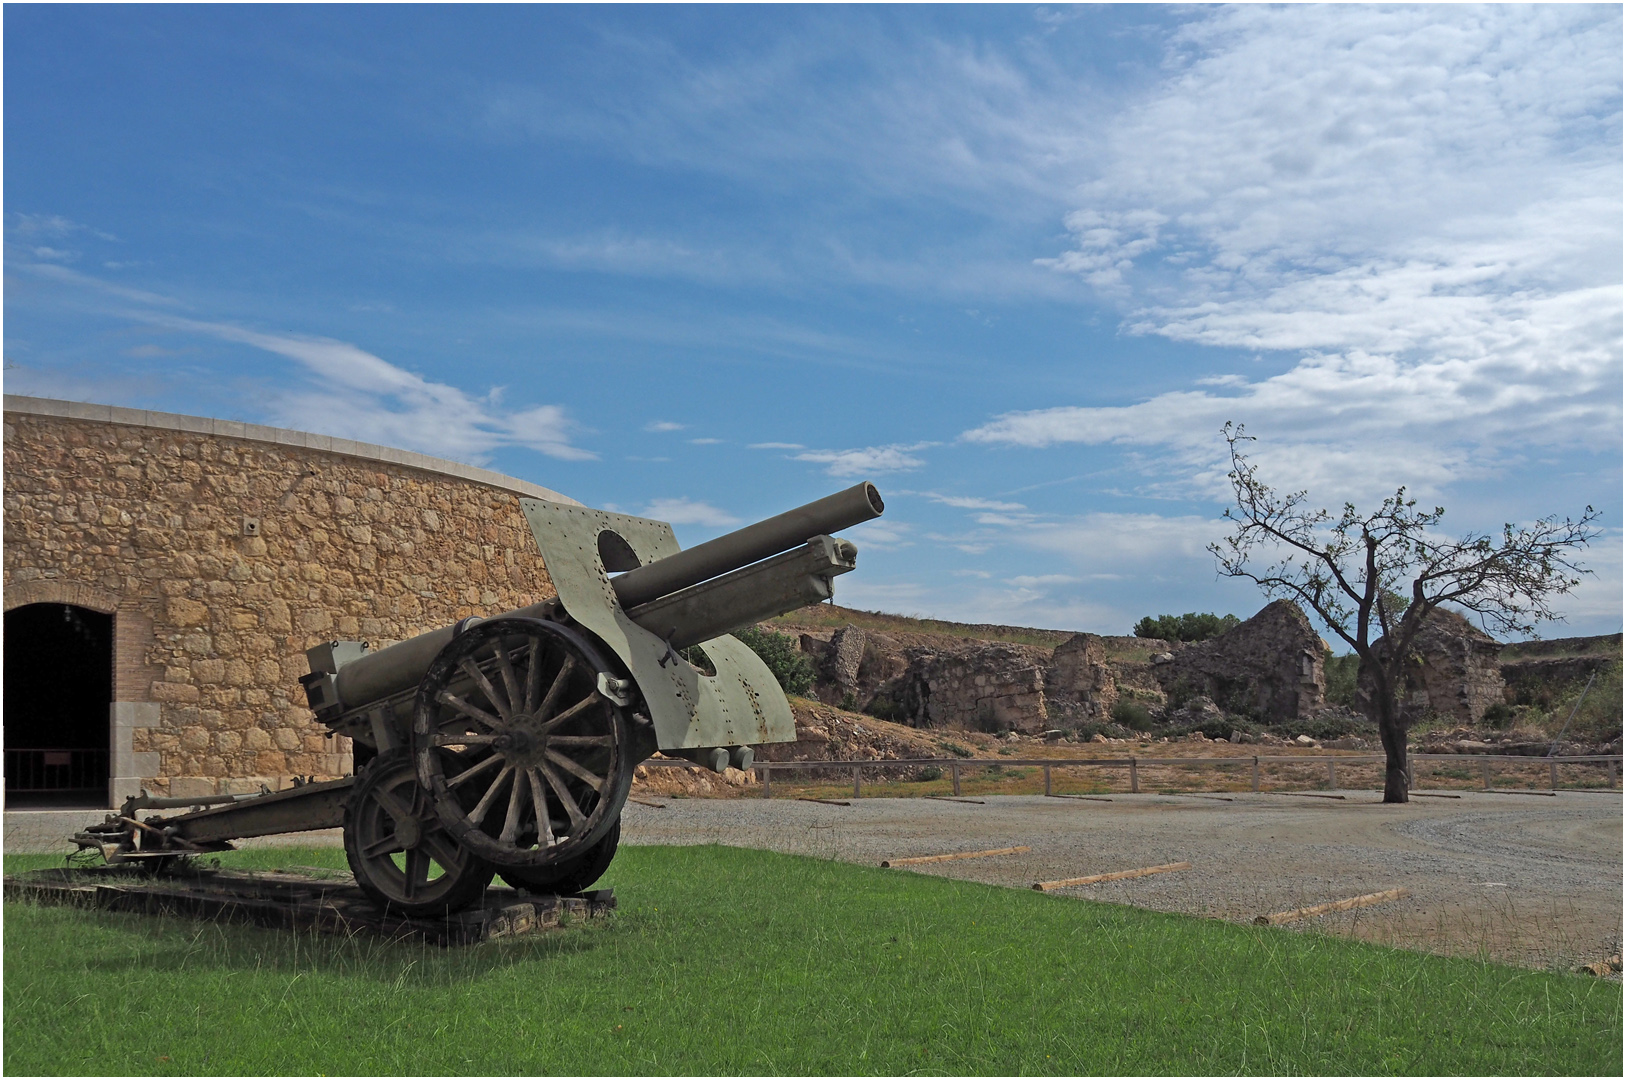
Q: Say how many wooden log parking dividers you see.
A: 13